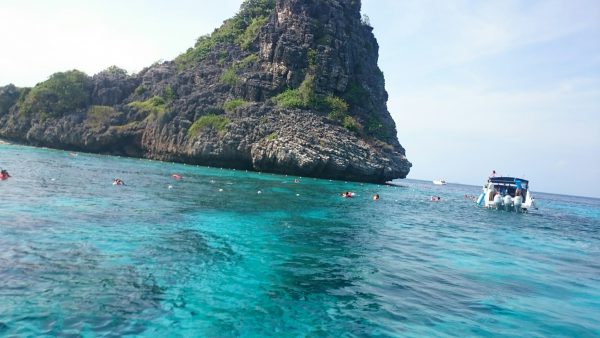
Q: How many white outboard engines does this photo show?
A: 3